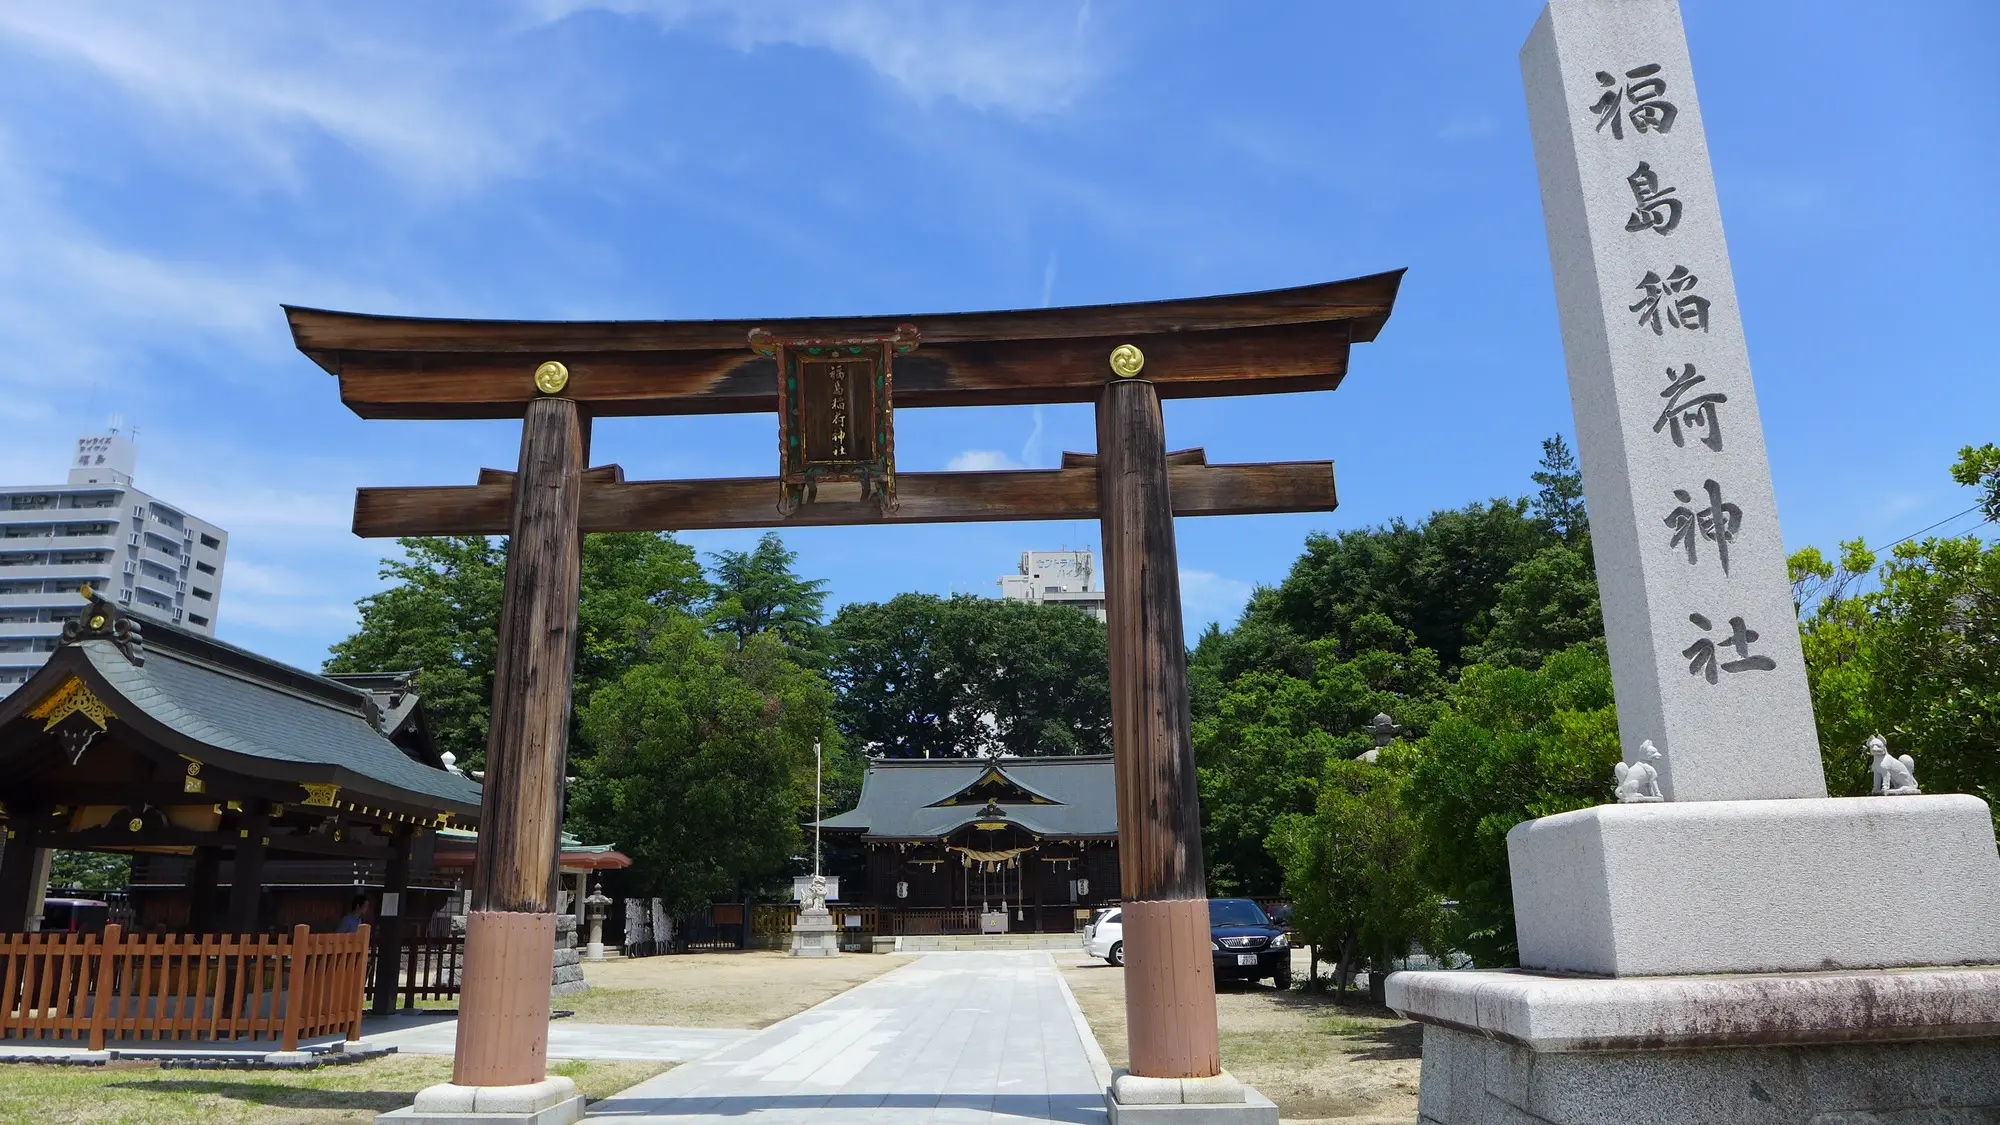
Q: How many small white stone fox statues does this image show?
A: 2